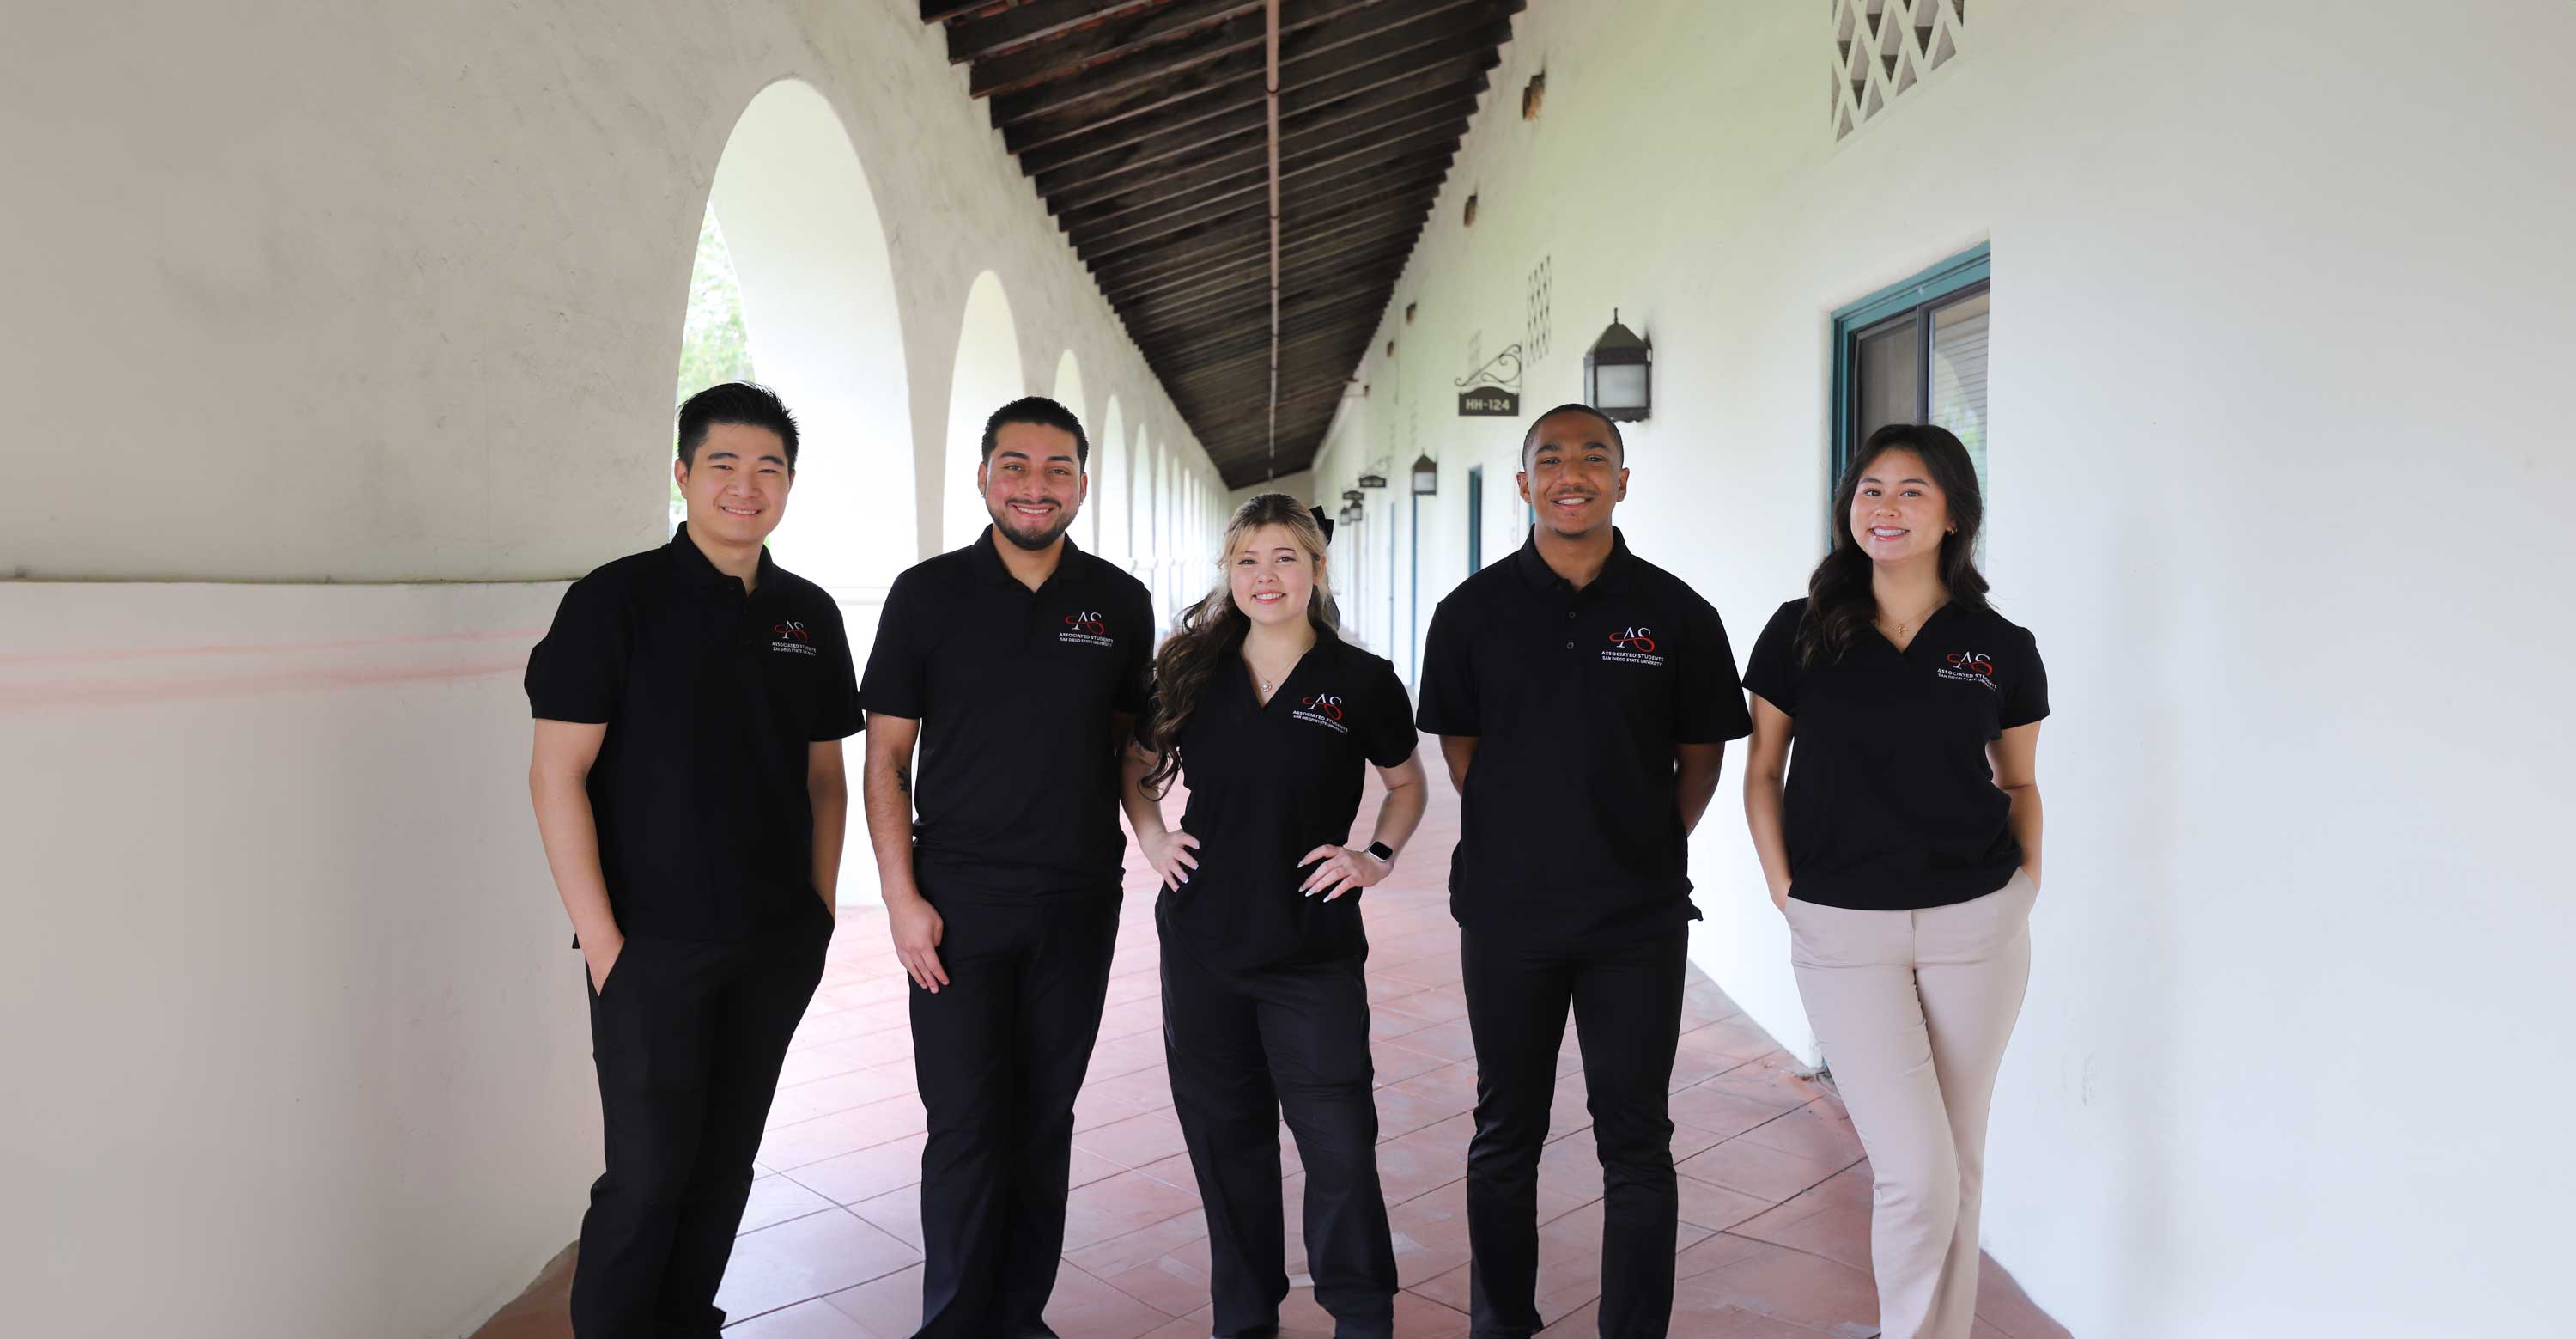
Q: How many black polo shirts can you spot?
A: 5